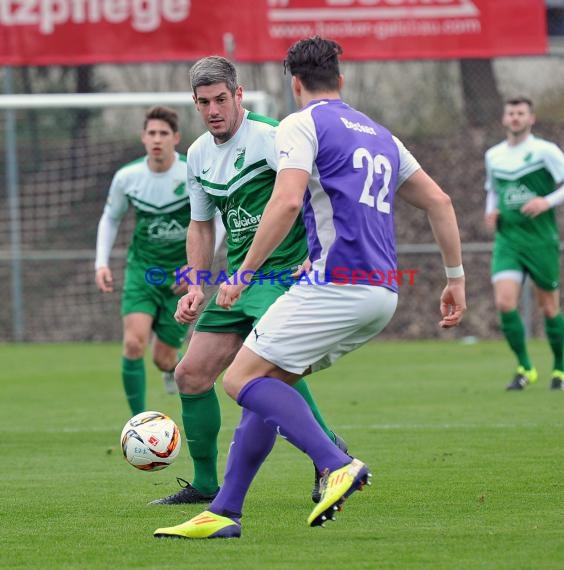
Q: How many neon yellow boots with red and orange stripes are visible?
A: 2